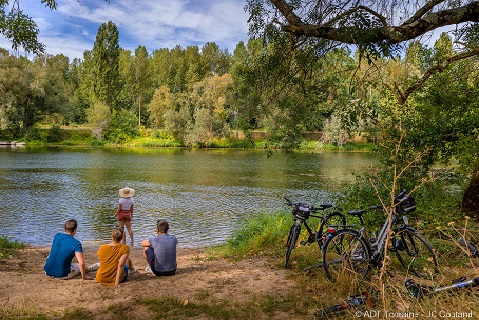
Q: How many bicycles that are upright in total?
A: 2